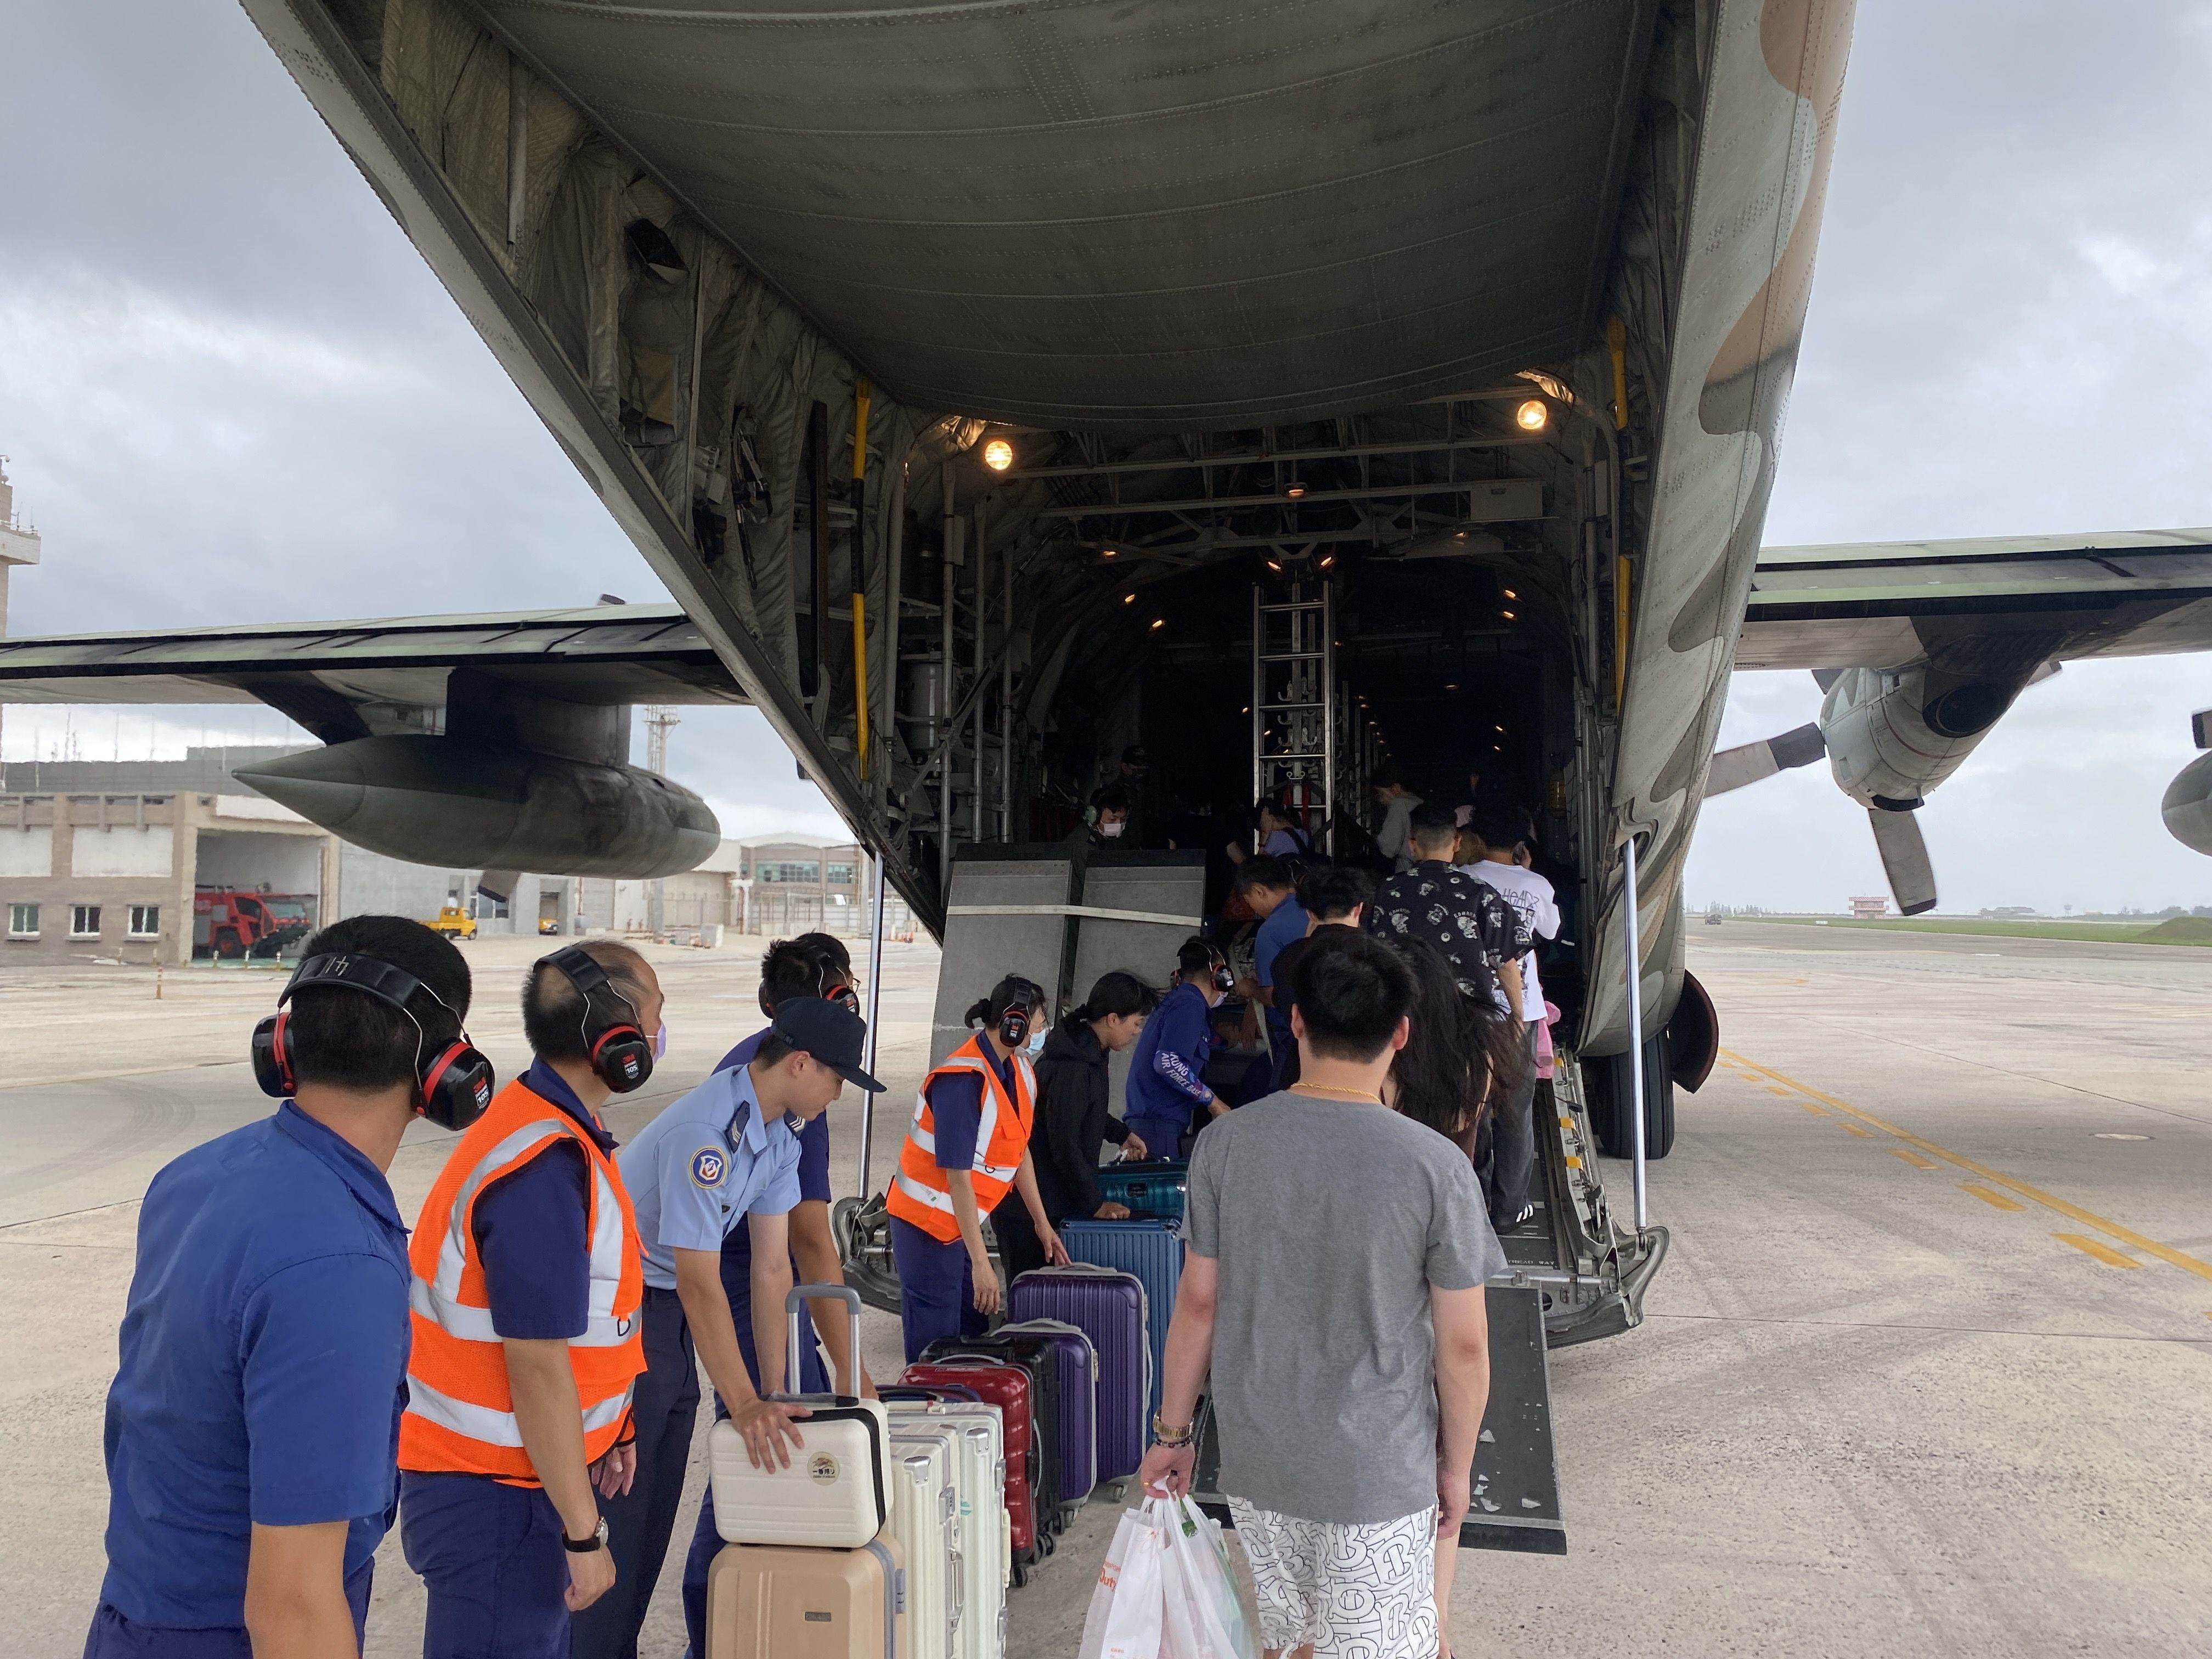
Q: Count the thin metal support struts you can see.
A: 2